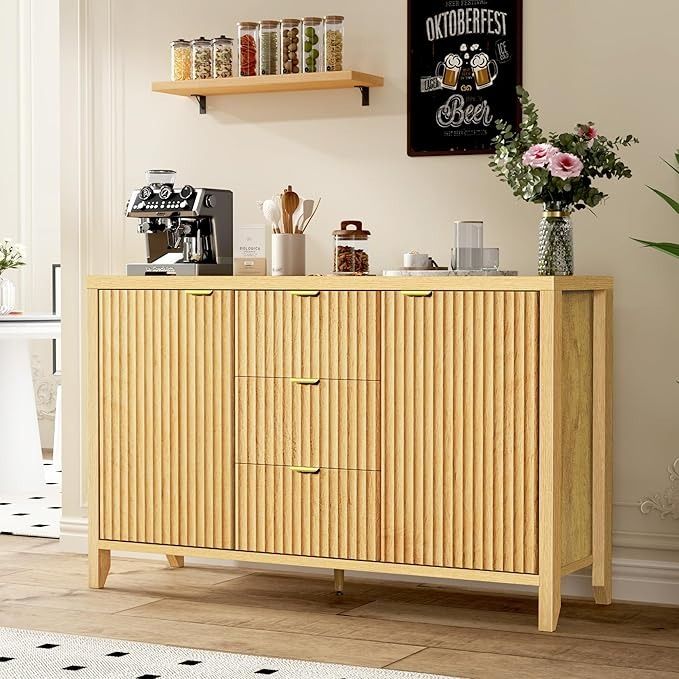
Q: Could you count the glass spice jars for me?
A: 8